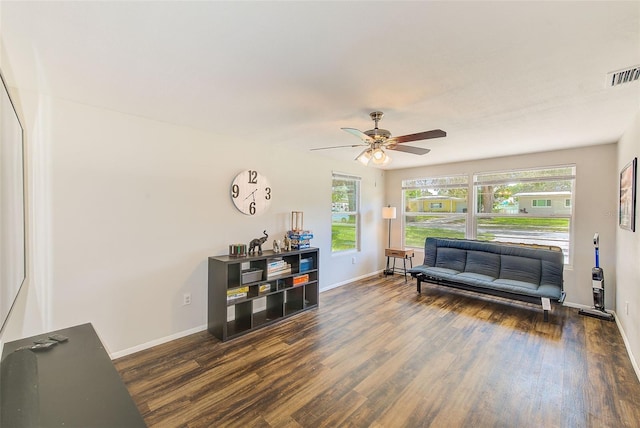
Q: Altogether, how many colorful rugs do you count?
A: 0